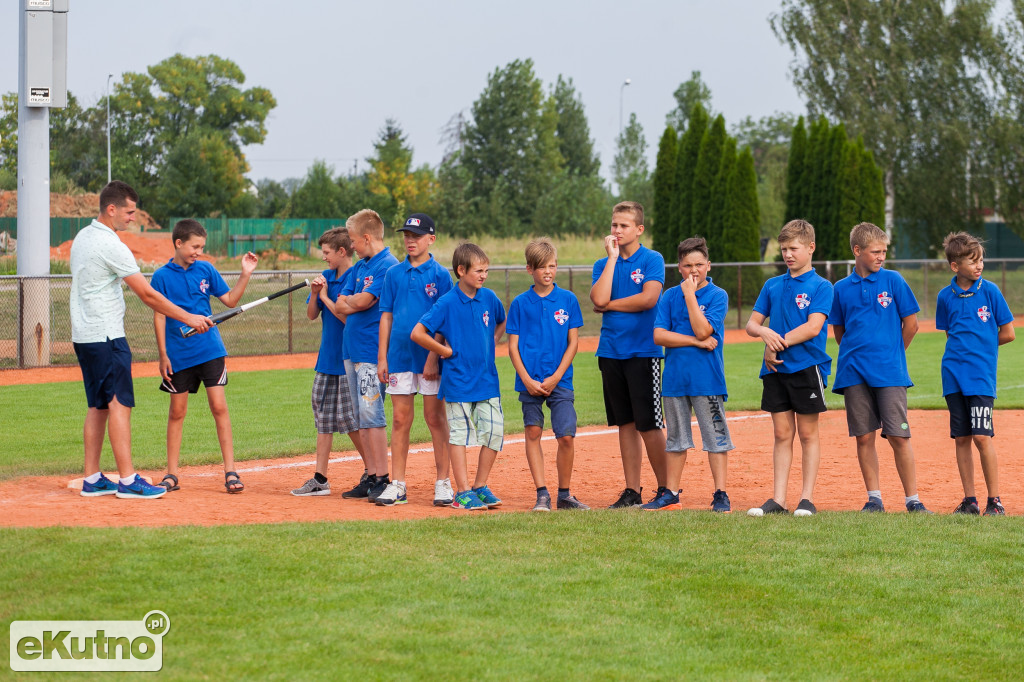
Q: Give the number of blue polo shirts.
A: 11